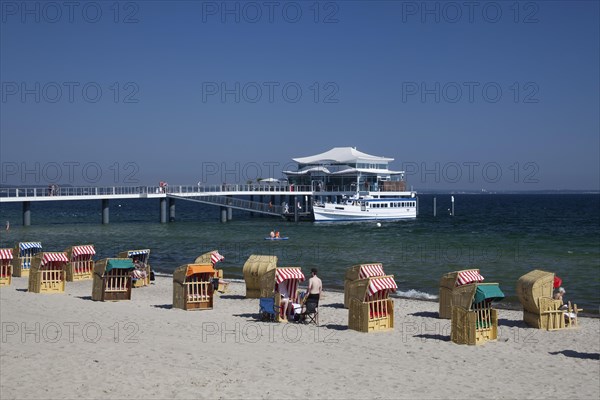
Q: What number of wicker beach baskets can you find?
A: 15